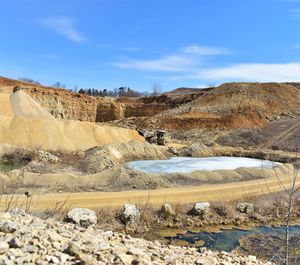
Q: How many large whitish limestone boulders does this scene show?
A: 5